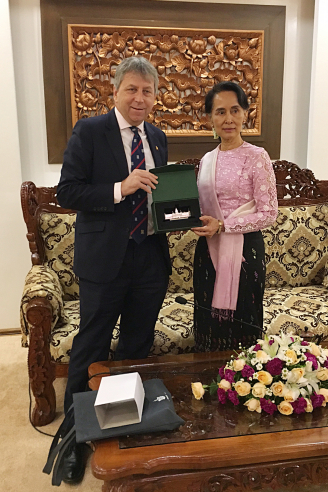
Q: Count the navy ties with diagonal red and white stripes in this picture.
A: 1